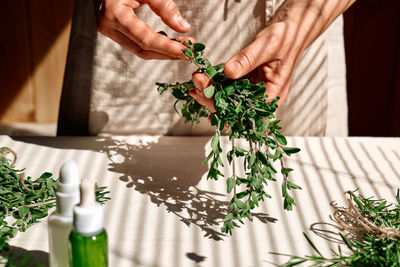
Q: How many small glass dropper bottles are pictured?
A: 2